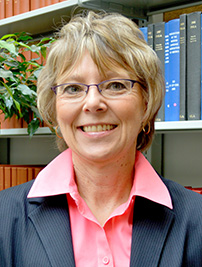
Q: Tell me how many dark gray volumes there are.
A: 4